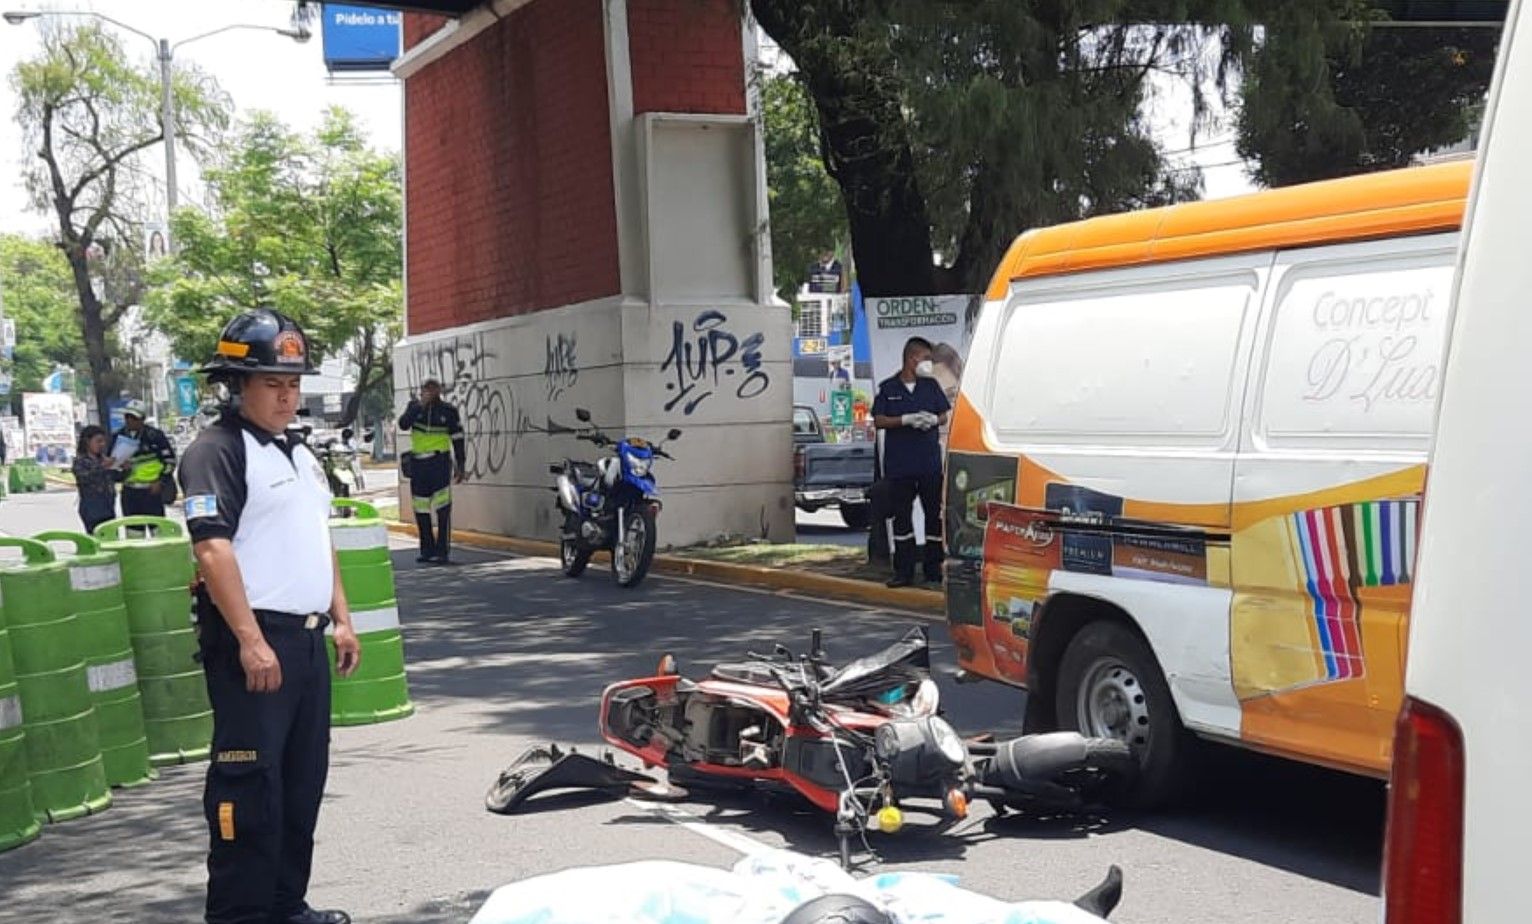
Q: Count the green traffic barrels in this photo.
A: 5